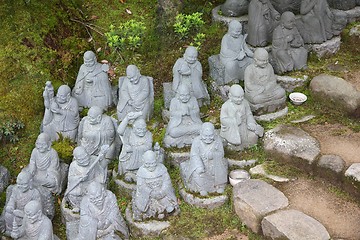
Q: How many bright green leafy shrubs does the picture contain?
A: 2